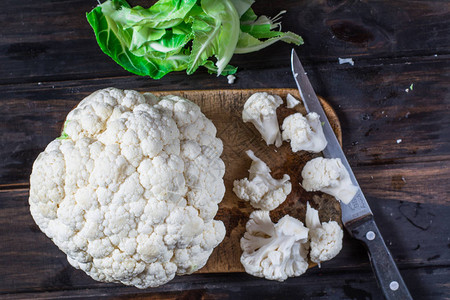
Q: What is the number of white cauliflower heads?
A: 1